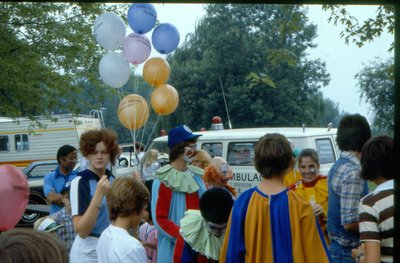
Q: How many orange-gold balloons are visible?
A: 3